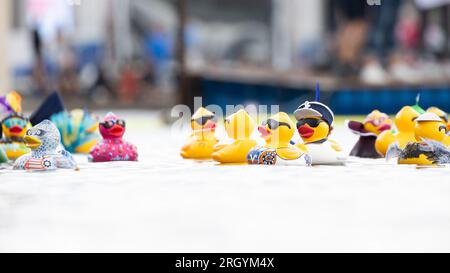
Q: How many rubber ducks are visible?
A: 12